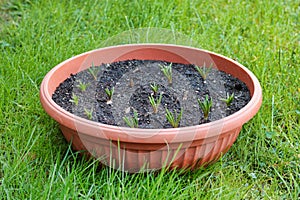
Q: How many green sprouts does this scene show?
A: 13